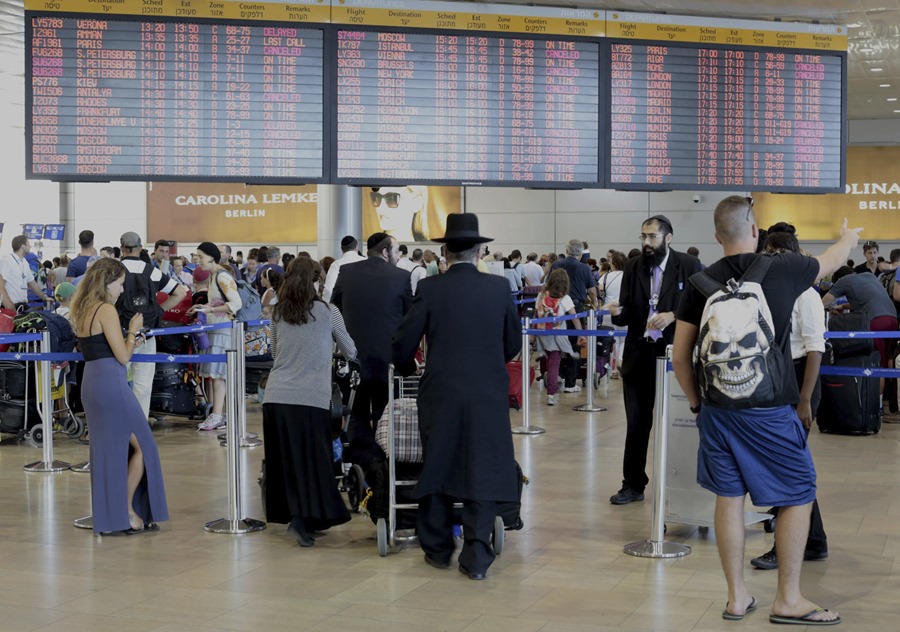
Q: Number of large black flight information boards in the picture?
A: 3